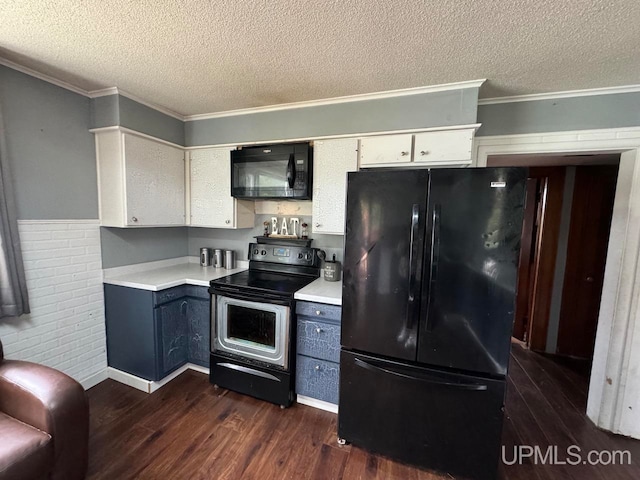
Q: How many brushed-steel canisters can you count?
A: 3